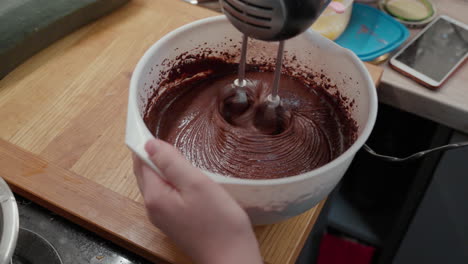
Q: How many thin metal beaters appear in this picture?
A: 2